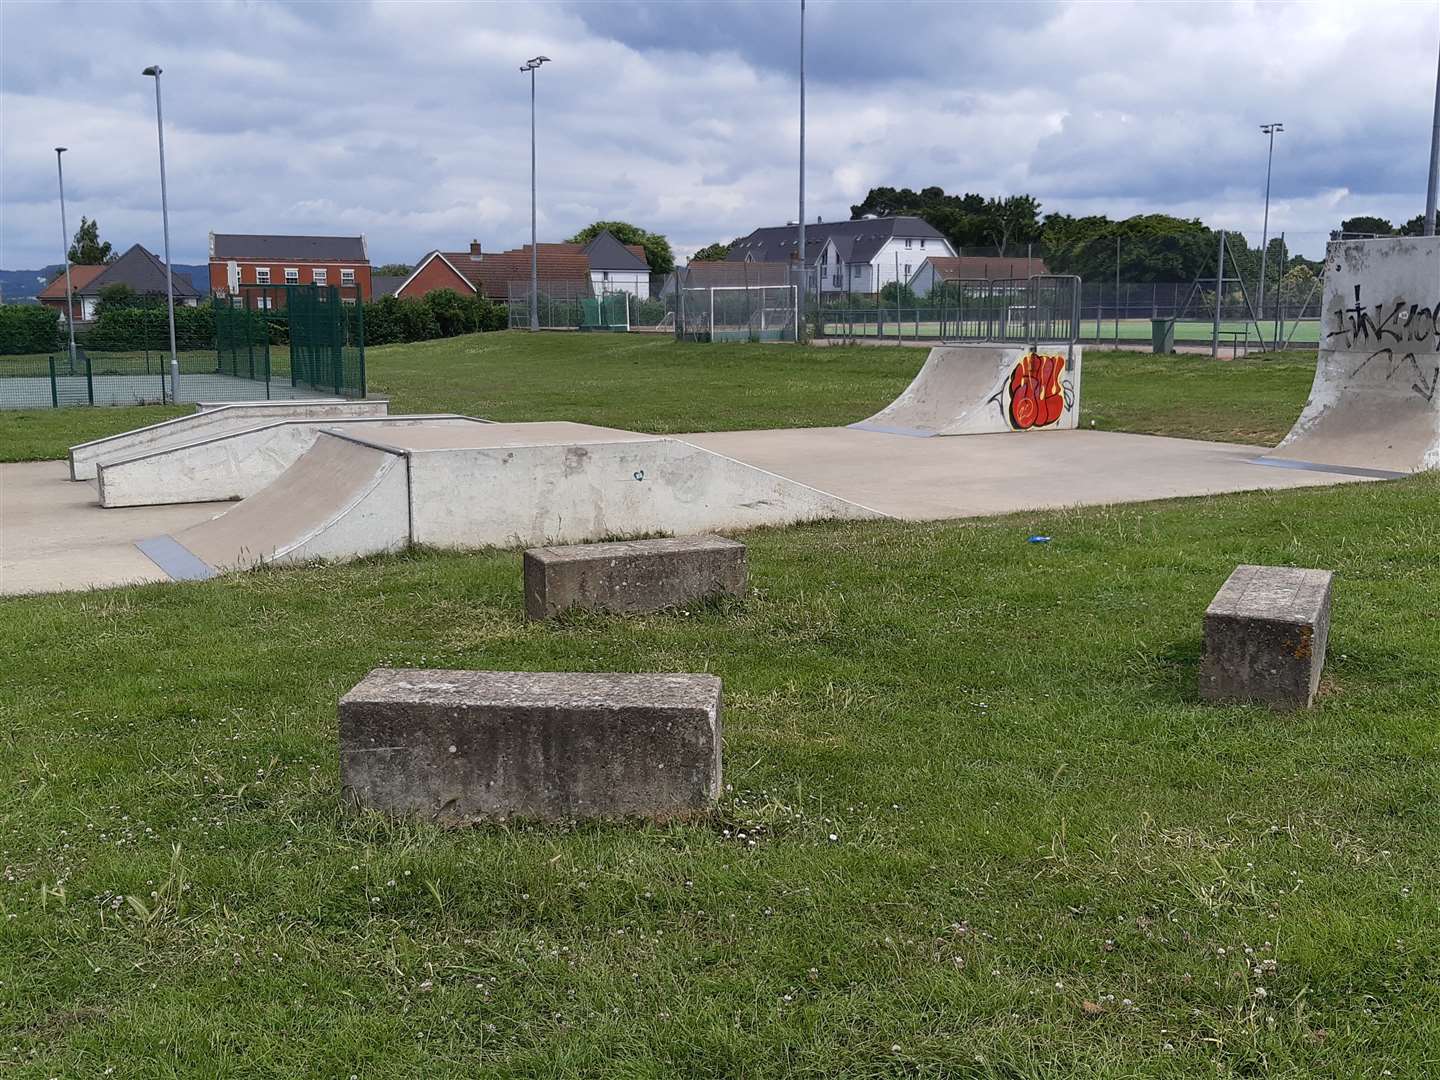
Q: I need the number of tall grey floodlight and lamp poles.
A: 6